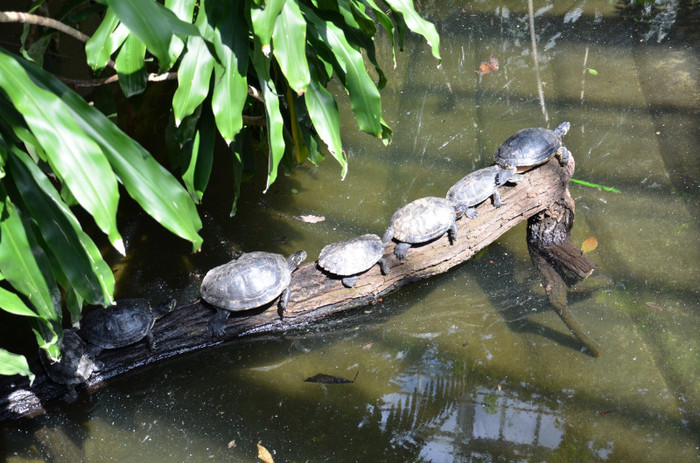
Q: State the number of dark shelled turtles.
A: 3